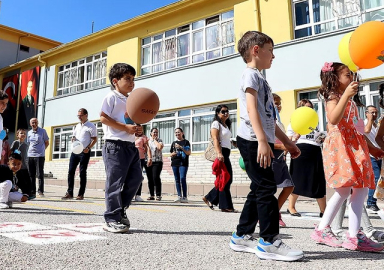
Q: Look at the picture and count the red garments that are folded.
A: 1